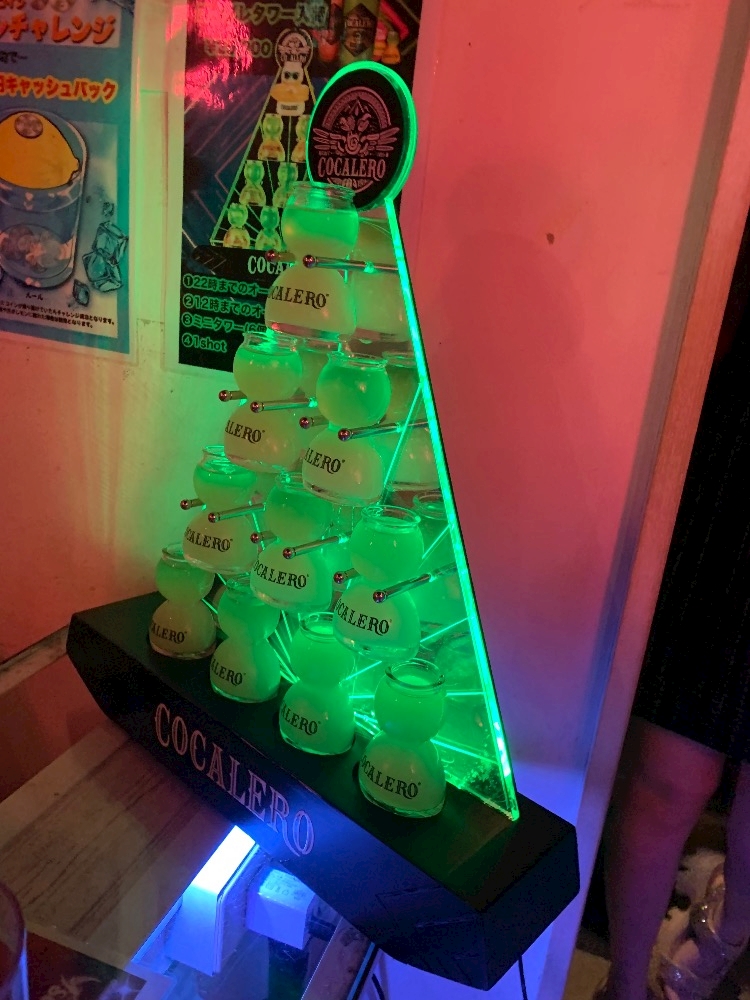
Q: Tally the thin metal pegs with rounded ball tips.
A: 12